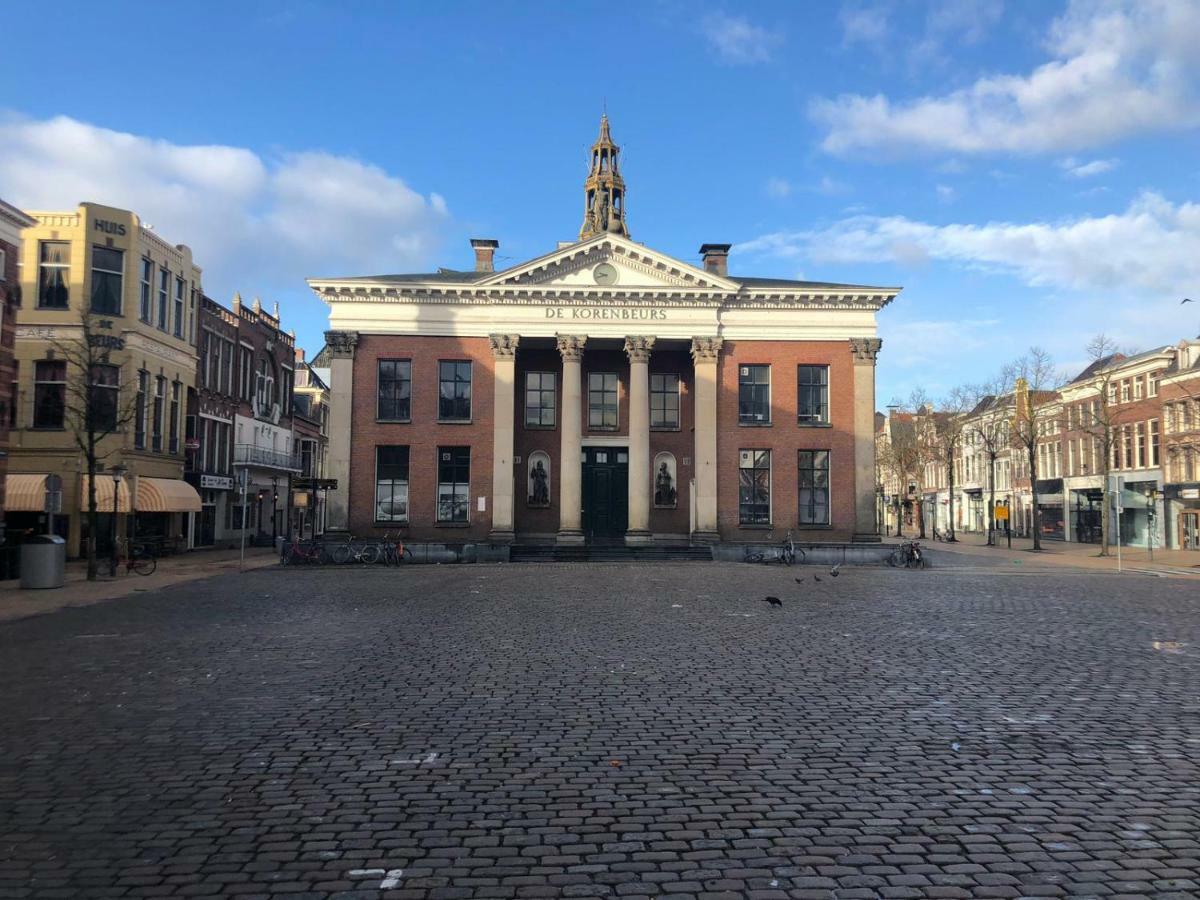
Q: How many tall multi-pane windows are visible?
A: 11